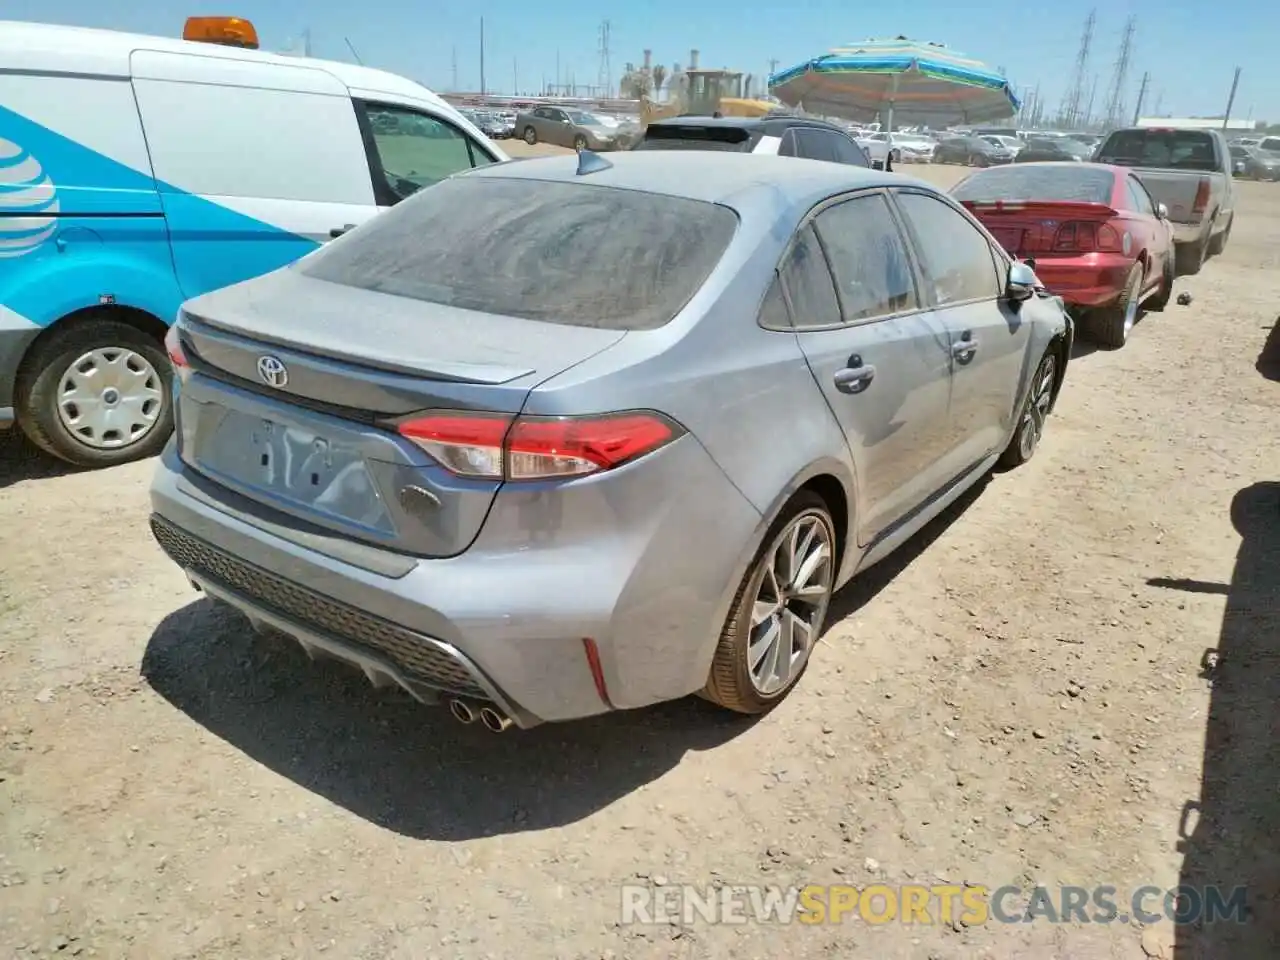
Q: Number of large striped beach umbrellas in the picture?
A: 1